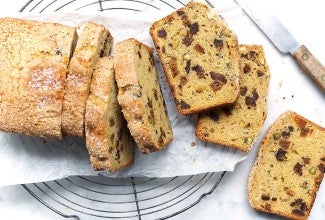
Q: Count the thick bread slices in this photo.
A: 6